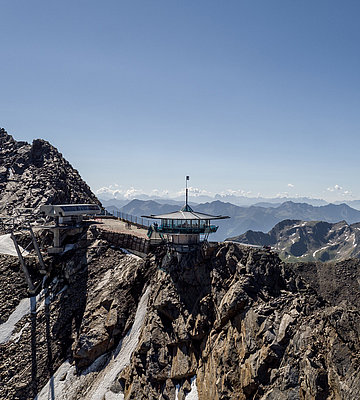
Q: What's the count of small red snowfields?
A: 0